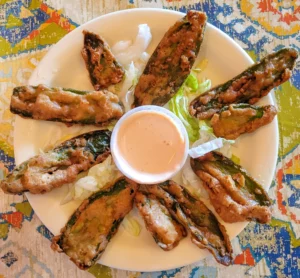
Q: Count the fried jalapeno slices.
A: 10